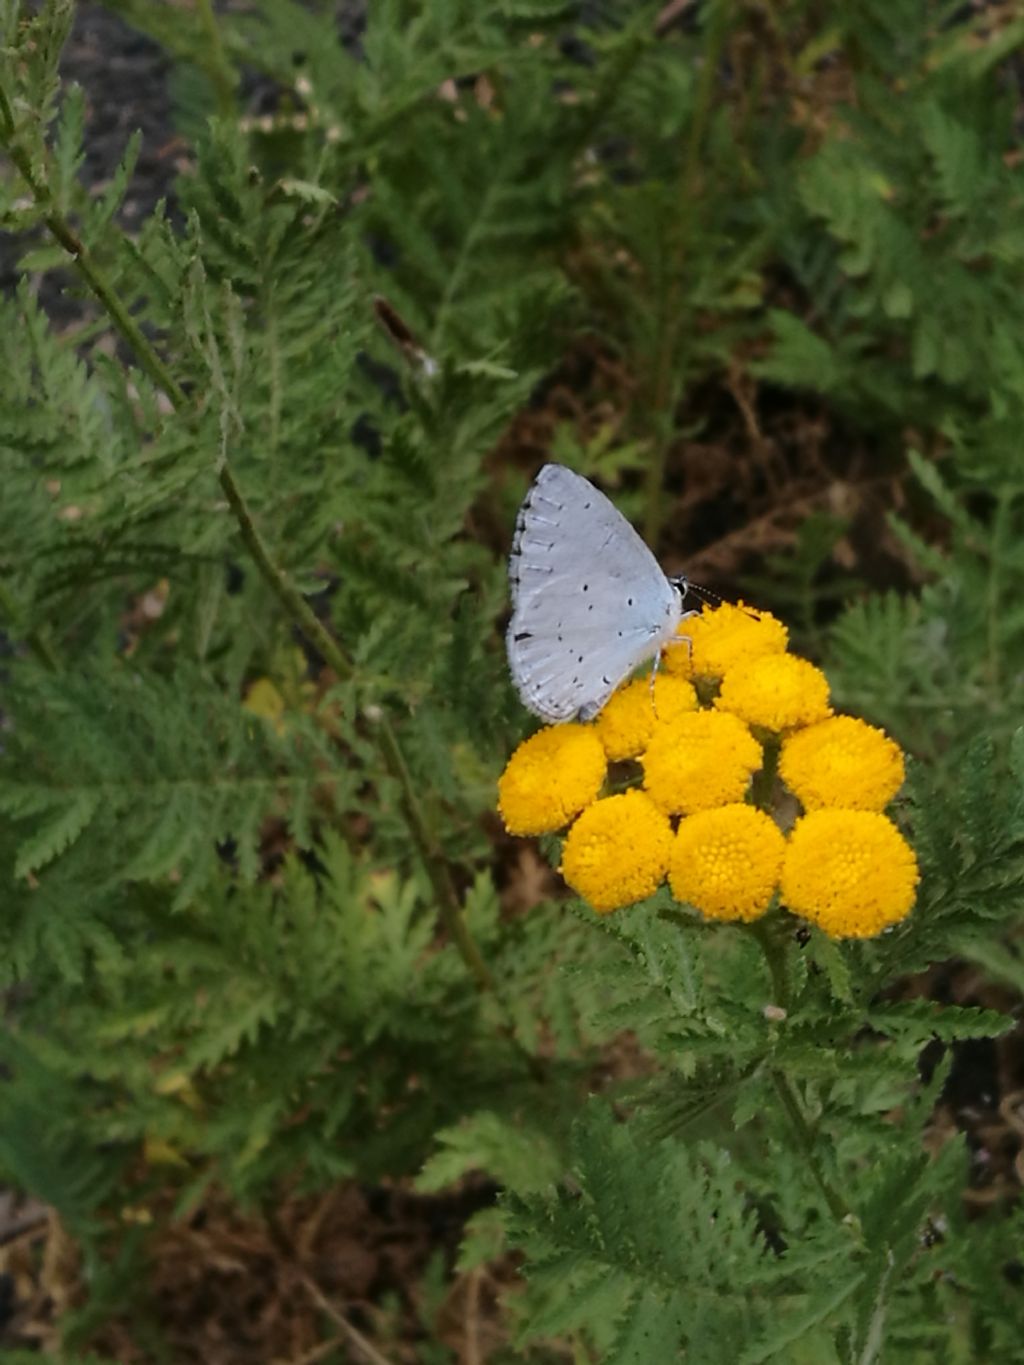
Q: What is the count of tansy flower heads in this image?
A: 9